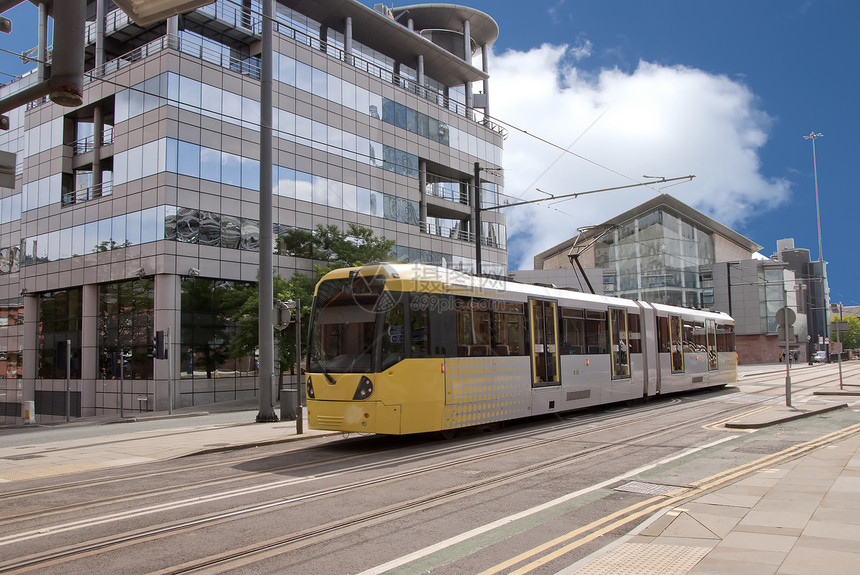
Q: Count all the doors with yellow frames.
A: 4